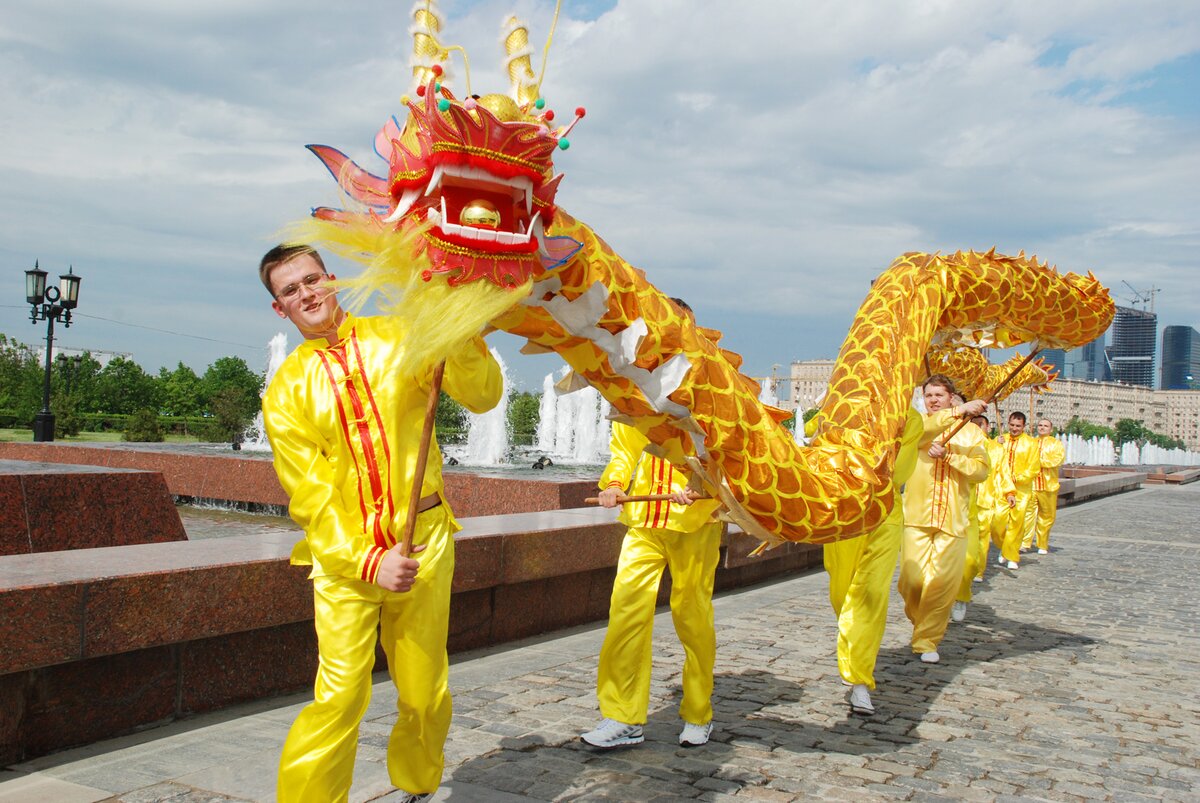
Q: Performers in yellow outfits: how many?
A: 8